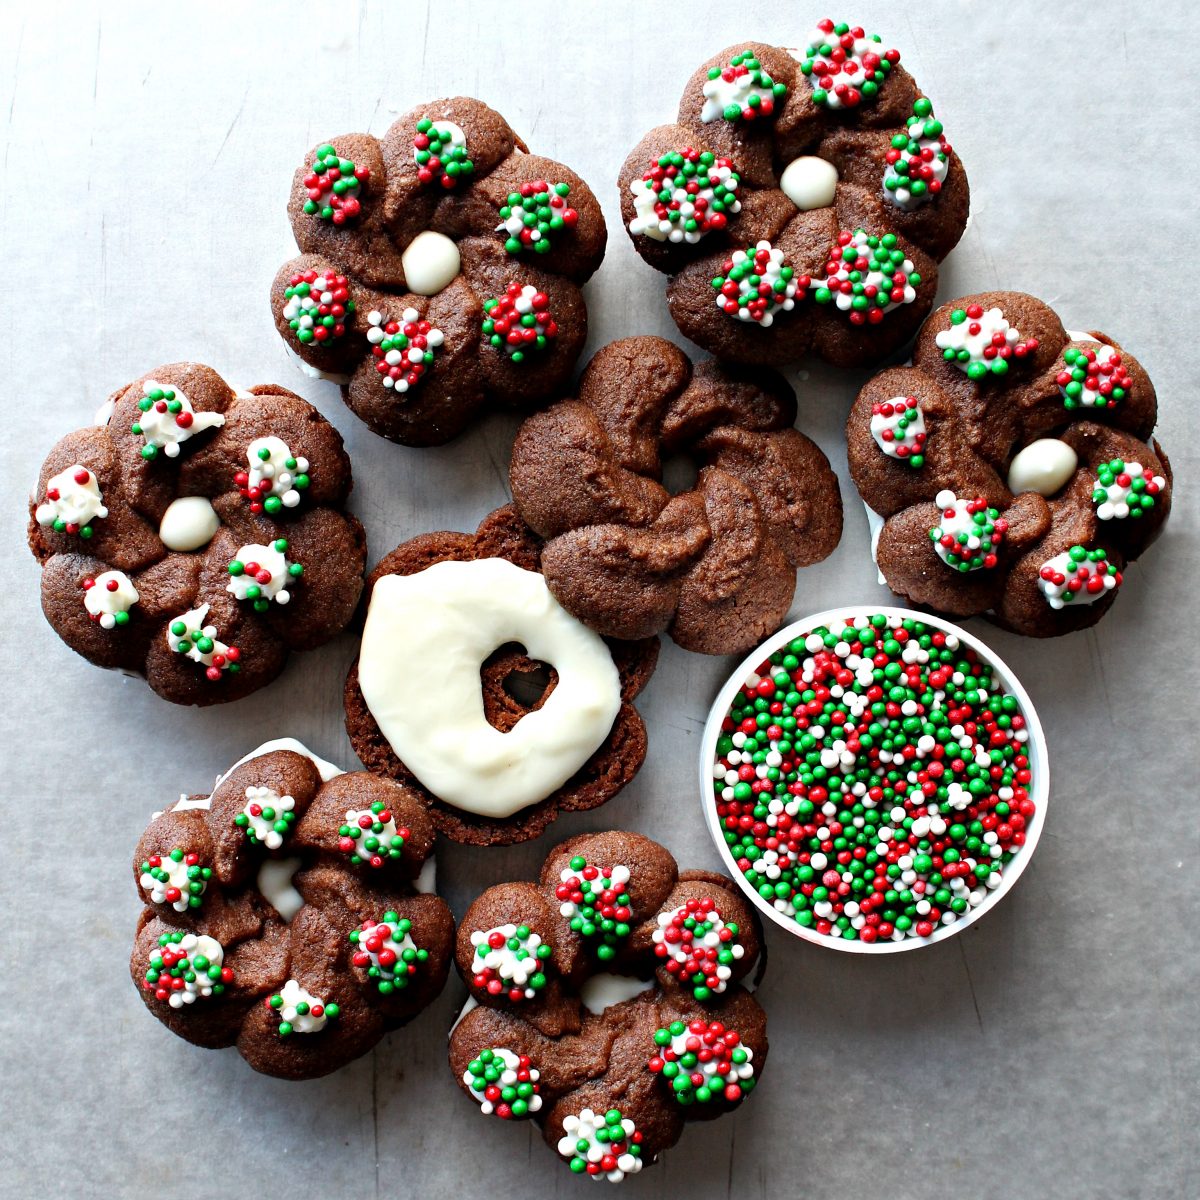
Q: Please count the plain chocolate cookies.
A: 1